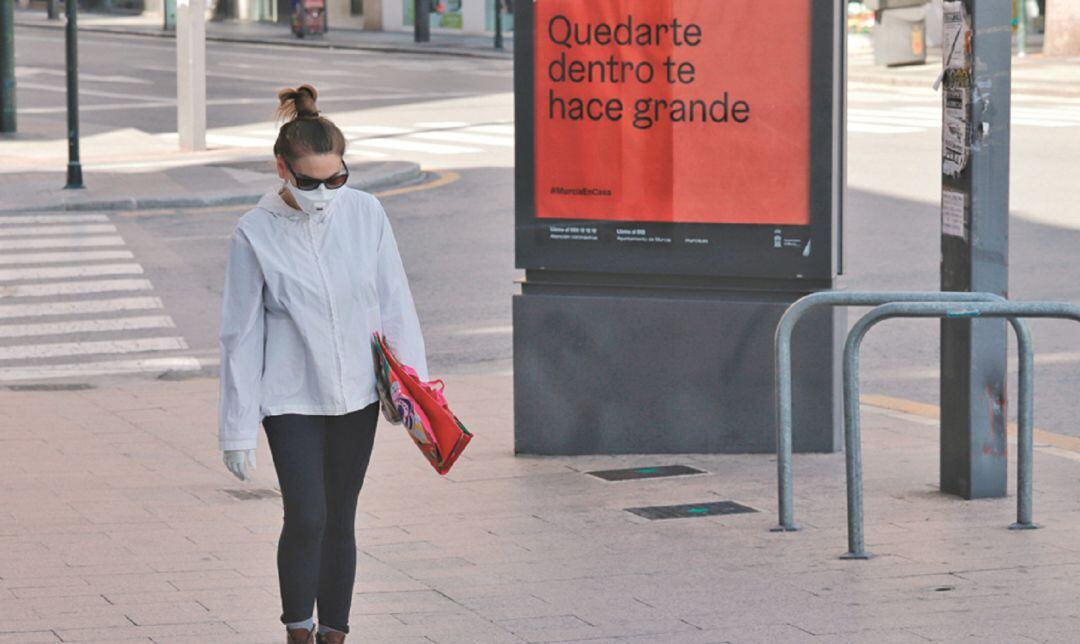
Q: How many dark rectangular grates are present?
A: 2